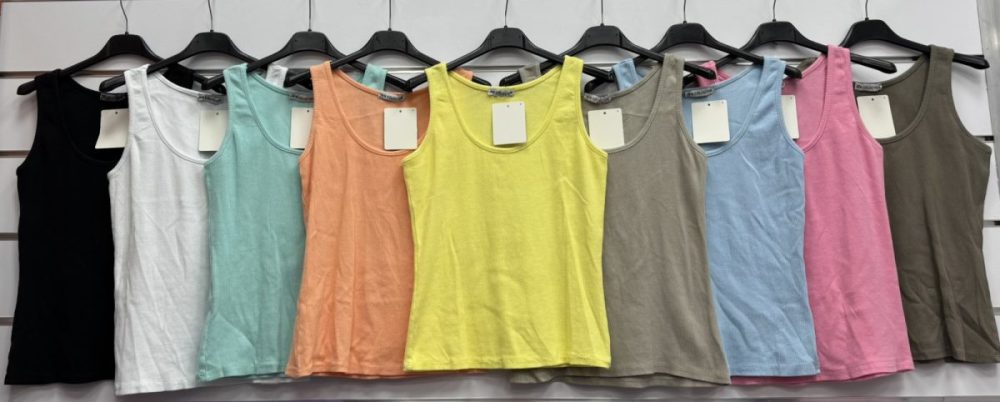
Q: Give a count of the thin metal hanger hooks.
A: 9